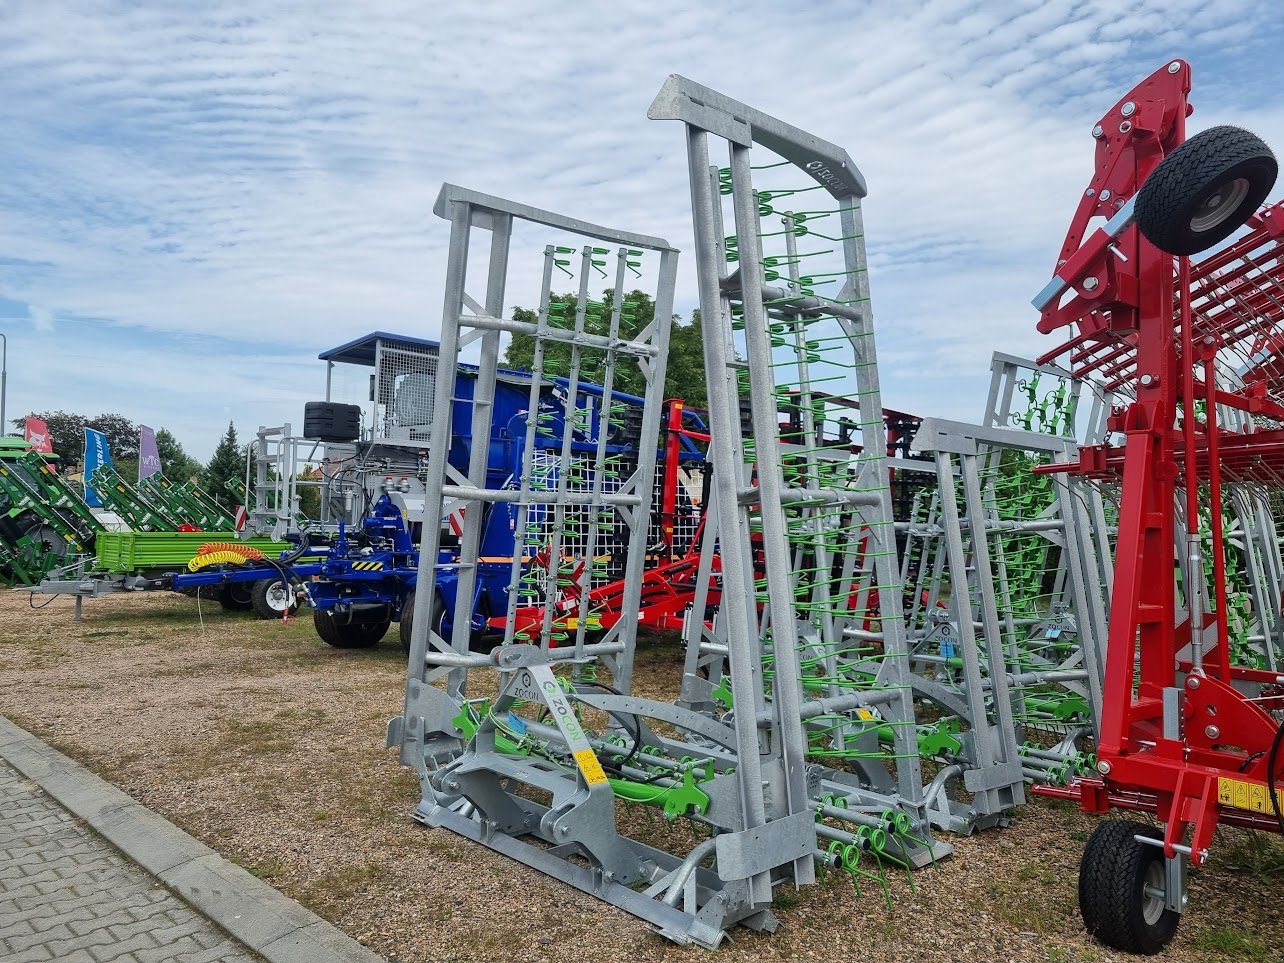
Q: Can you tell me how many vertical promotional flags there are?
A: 3